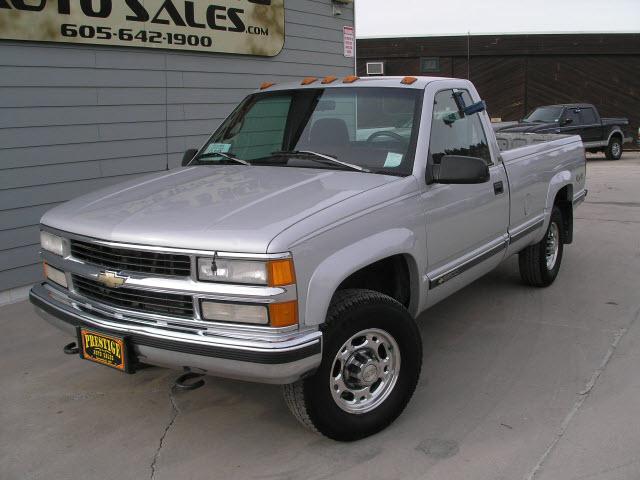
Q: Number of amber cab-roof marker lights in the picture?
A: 5